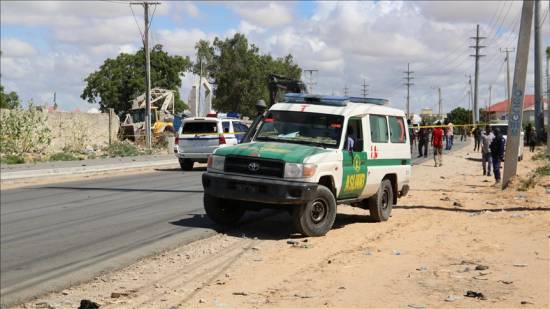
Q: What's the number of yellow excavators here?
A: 1